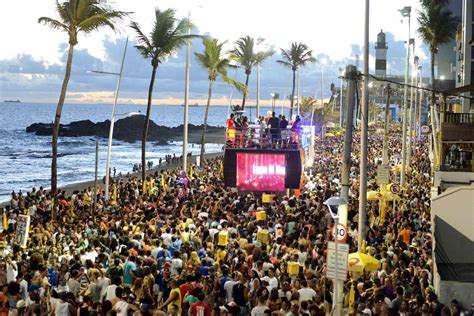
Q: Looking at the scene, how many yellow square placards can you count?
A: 5